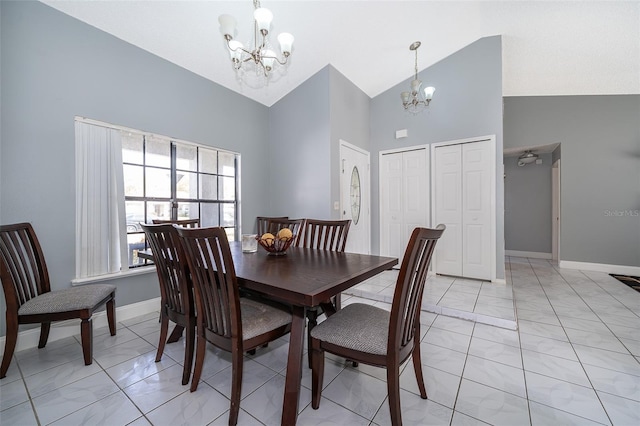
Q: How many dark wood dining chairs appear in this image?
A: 8